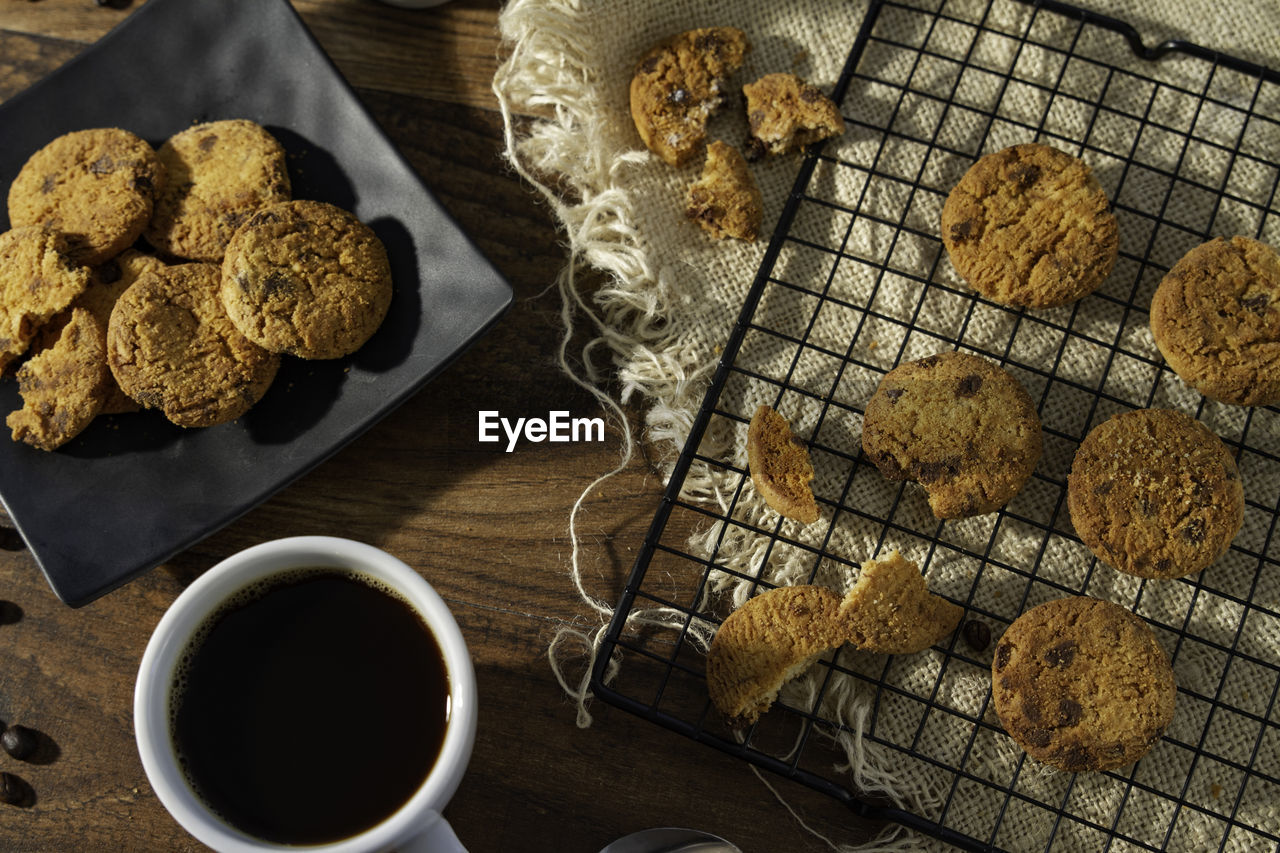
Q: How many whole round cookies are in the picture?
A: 8